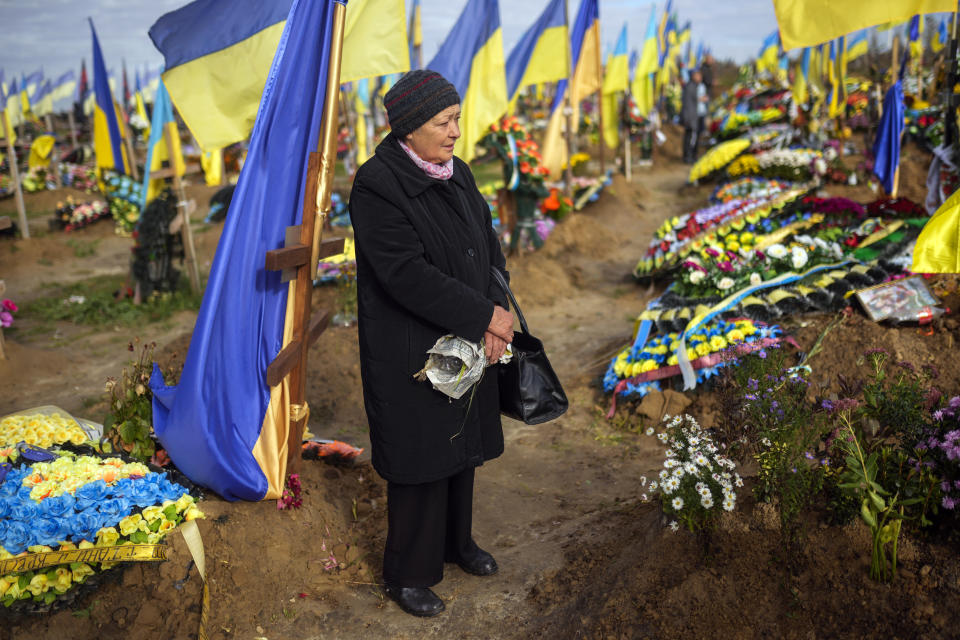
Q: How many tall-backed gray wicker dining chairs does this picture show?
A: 0